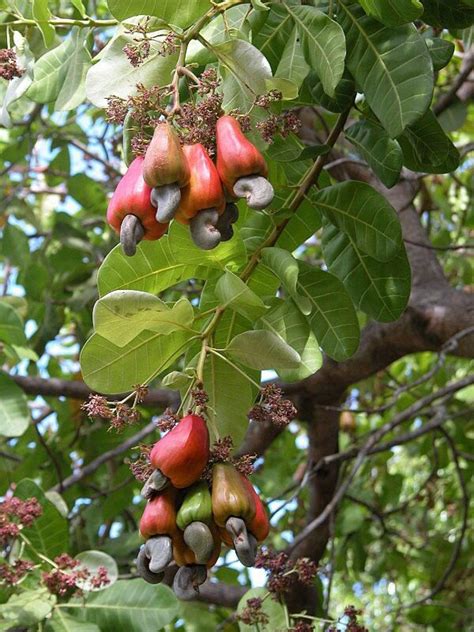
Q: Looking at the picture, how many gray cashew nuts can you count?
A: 11